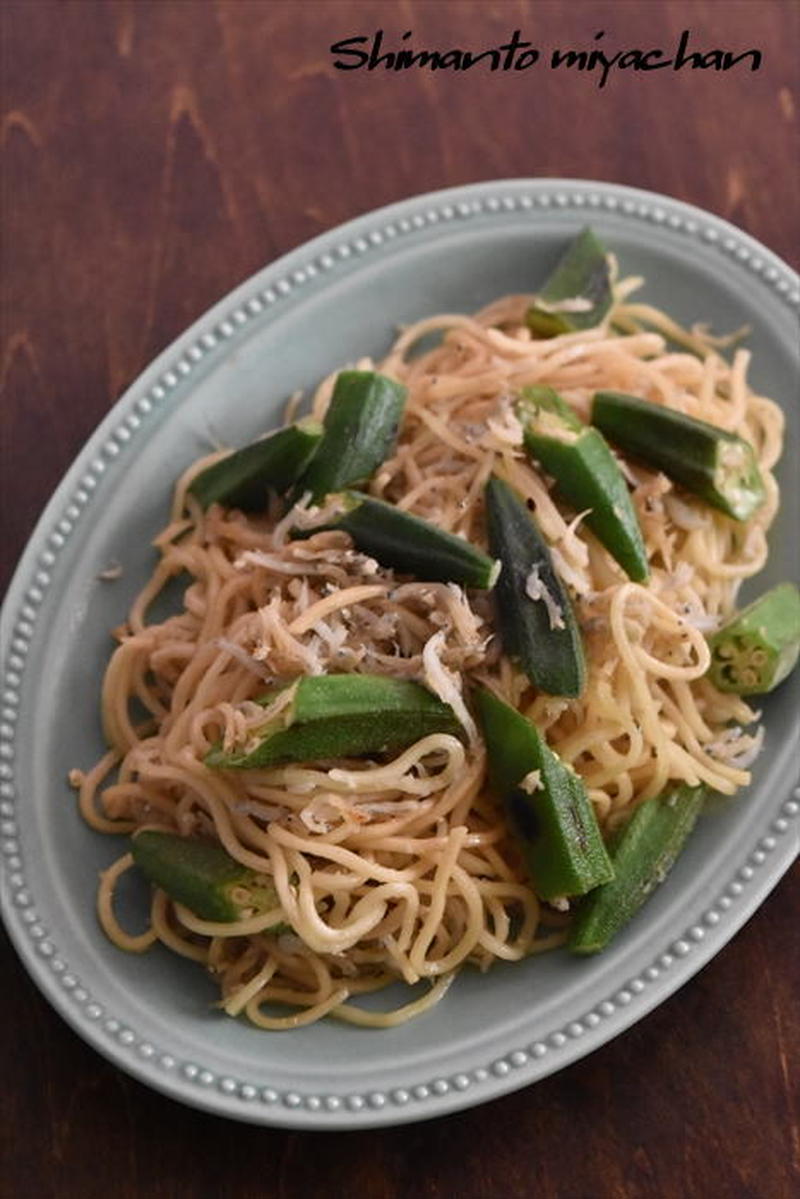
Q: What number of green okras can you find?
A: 12